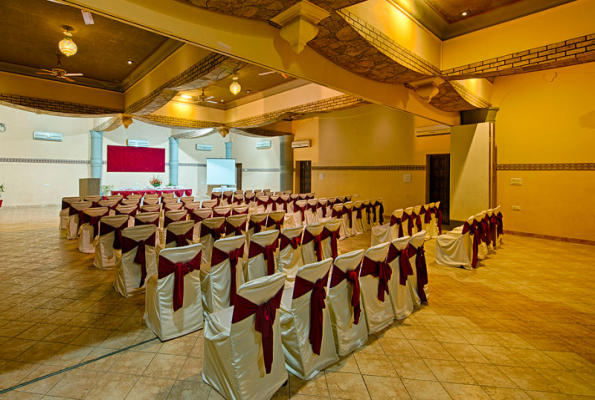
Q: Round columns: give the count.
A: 4